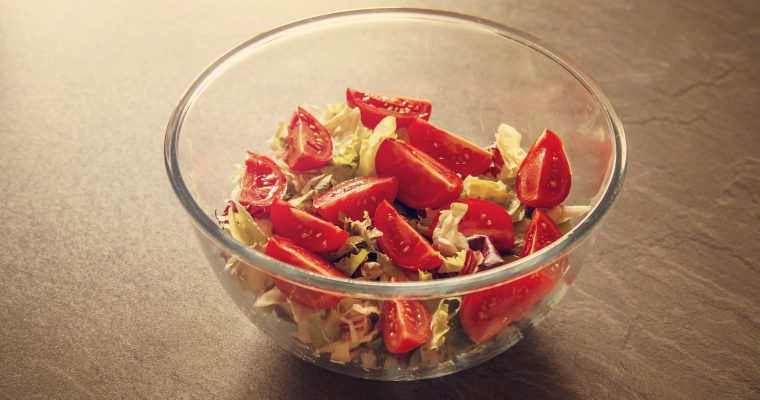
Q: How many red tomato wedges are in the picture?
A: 14